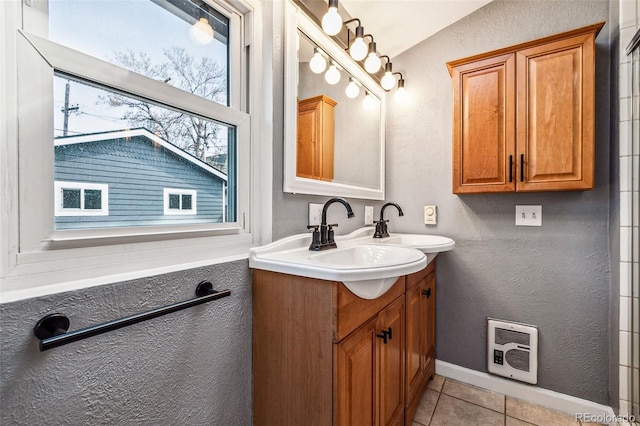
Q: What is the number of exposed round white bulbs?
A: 5